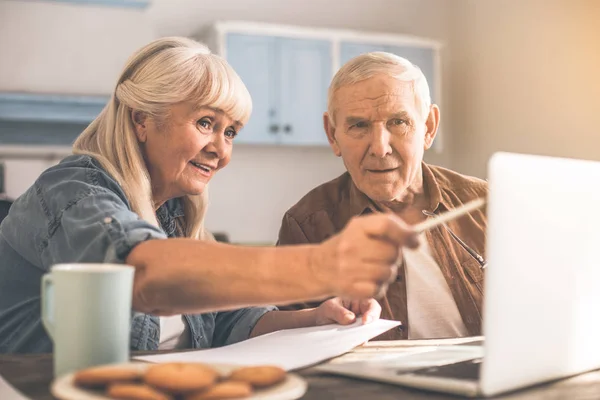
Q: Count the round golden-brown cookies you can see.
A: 5